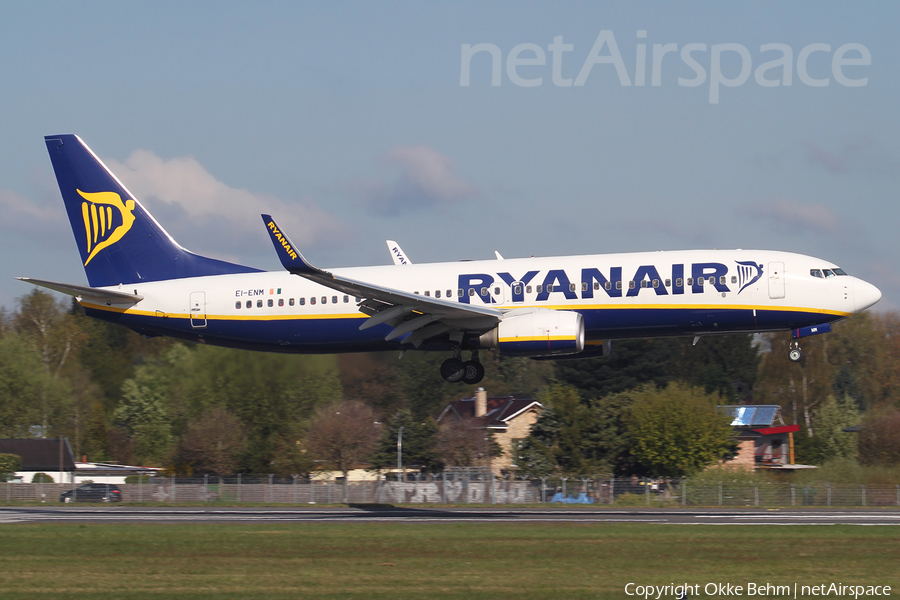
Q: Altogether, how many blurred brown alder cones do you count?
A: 0